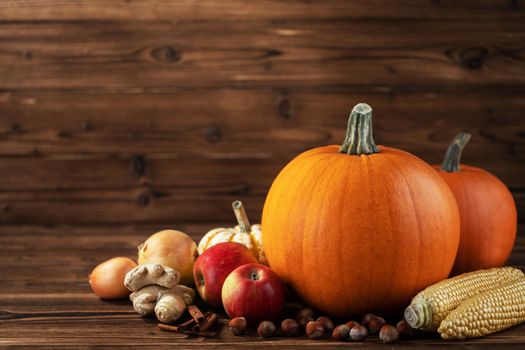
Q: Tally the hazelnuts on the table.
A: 13